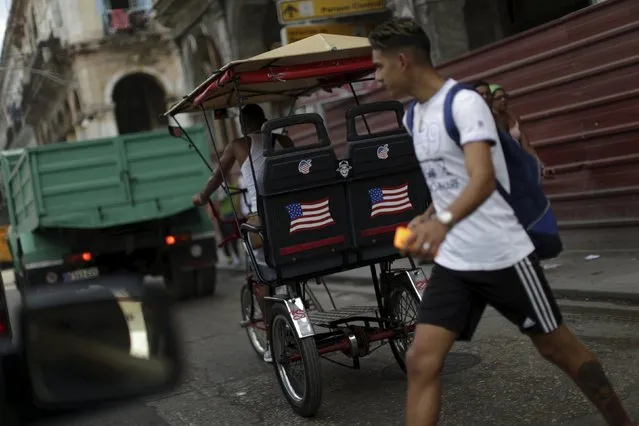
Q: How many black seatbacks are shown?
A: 2